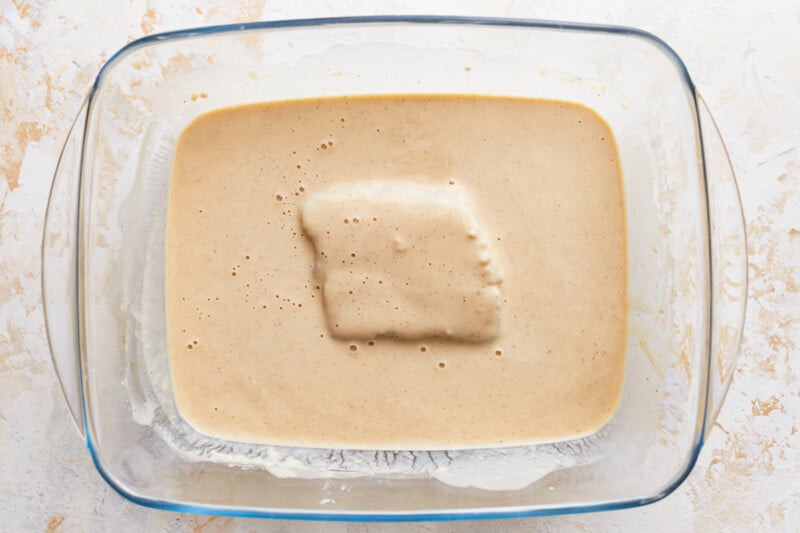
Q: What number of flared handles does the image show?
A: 2